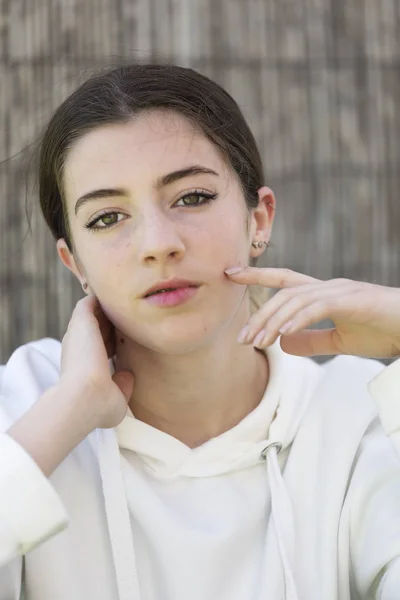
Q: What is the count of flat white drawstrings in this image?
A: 2